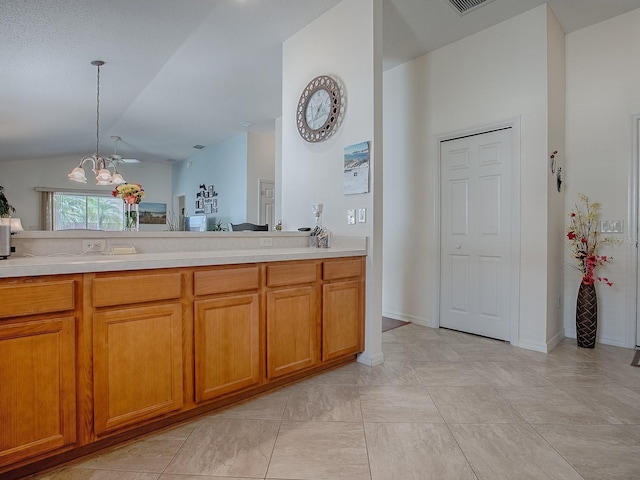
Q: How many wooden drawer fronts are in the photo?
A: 5